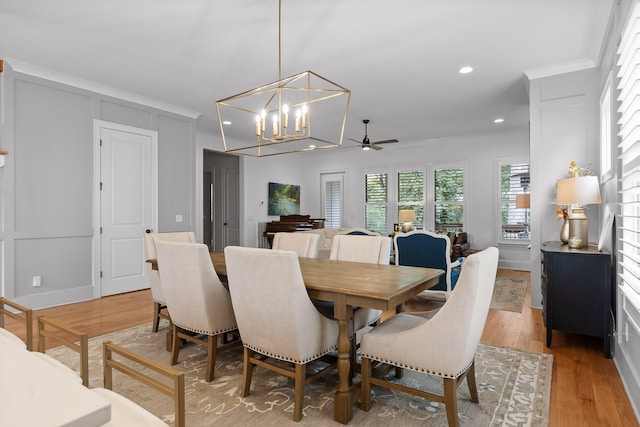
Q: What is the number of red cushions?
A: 0